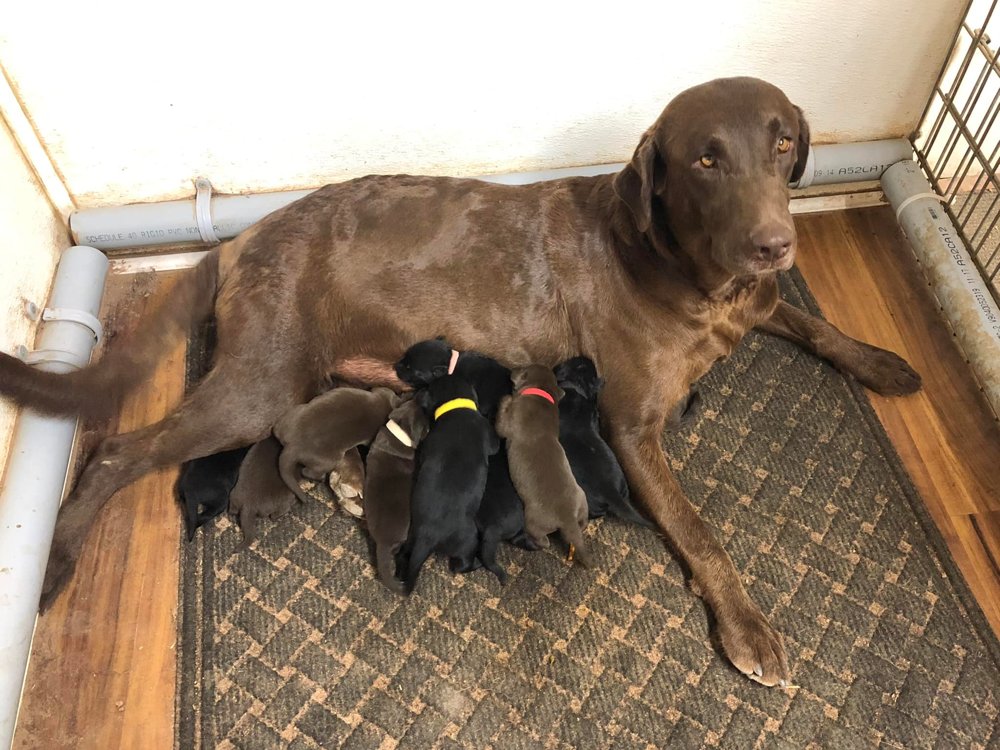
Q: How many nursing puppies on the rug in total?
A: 9